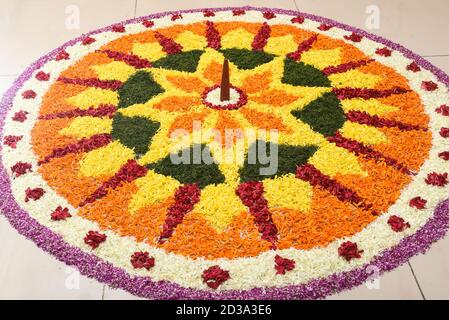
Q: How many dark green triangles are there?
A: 8